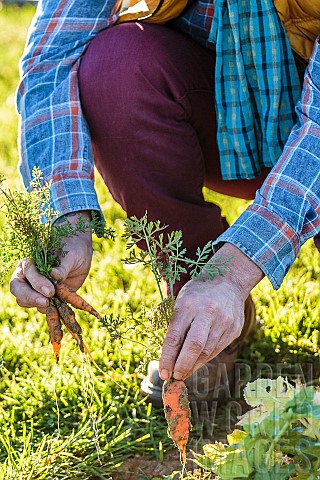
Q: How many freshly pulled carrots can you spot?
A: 4